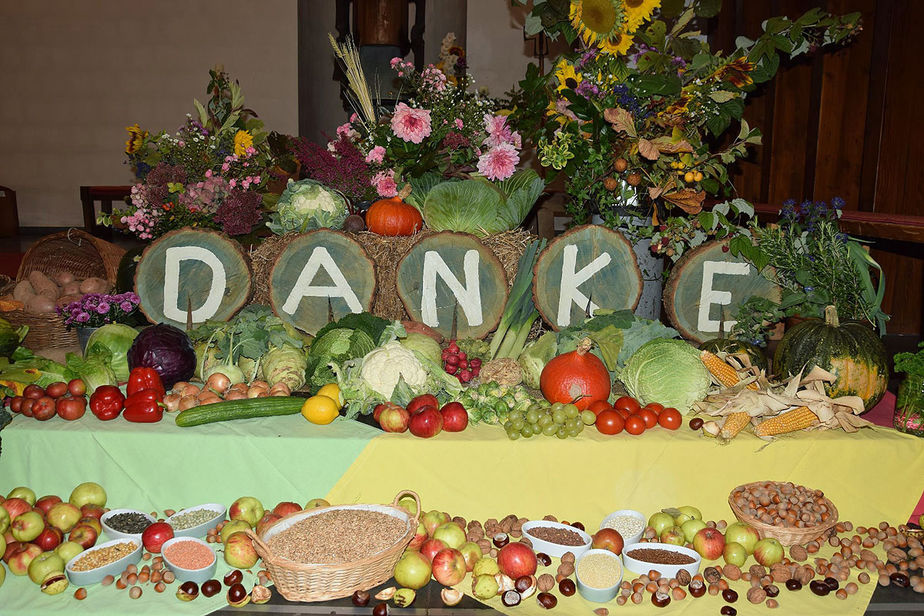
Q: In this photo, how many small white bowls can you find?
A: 8